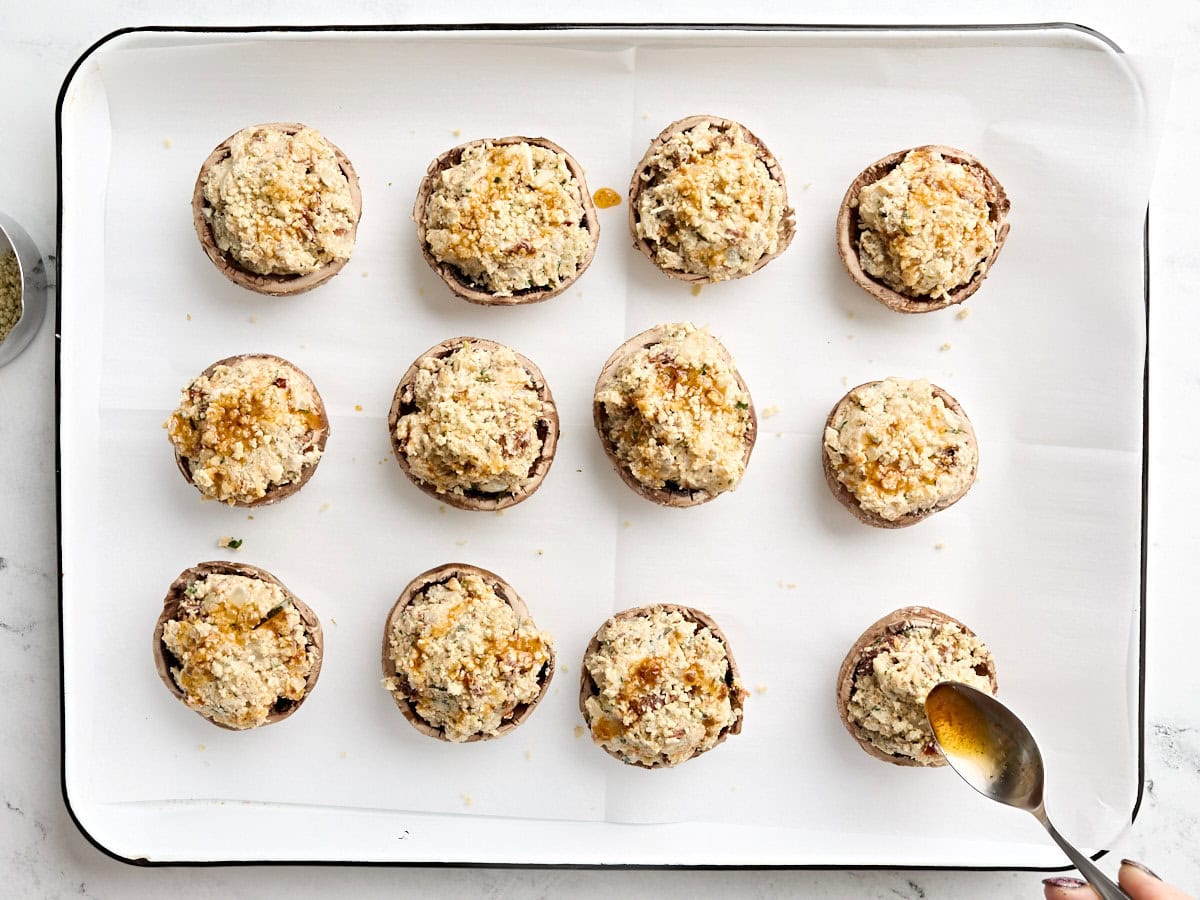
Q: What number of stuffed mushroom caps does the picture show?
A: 12